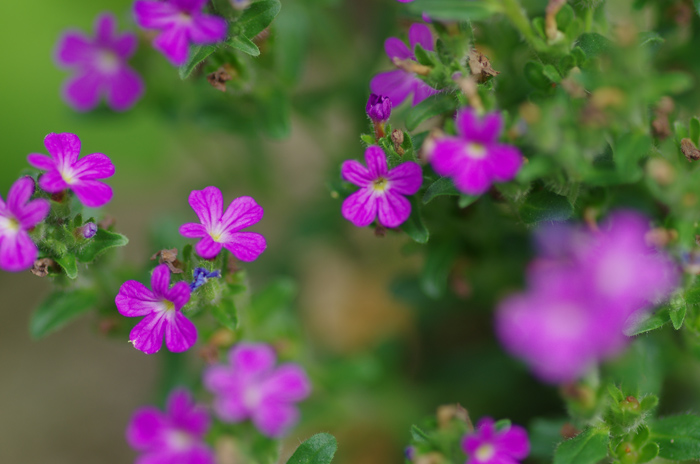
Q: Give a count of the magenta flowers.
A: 14